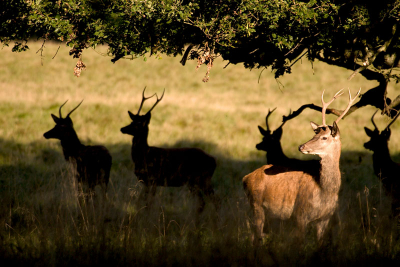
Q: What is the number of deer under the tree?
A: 5